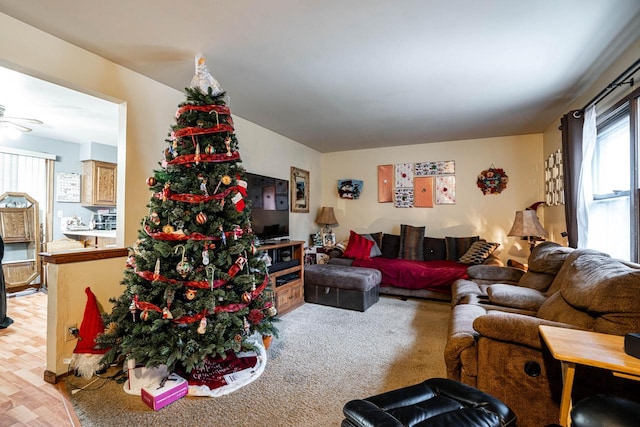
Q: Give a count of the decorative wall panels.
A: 6